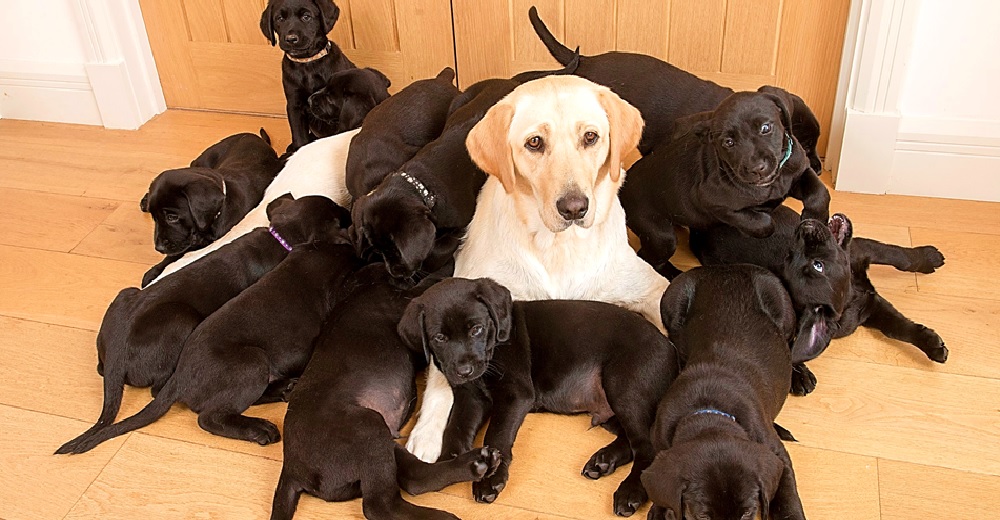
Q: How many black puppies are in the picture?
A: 13